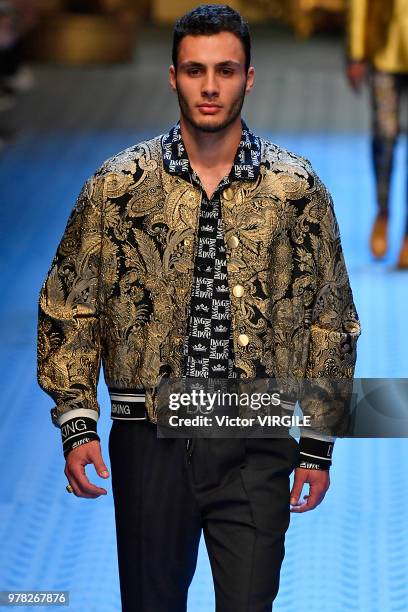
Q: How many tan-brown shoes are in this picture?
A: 2